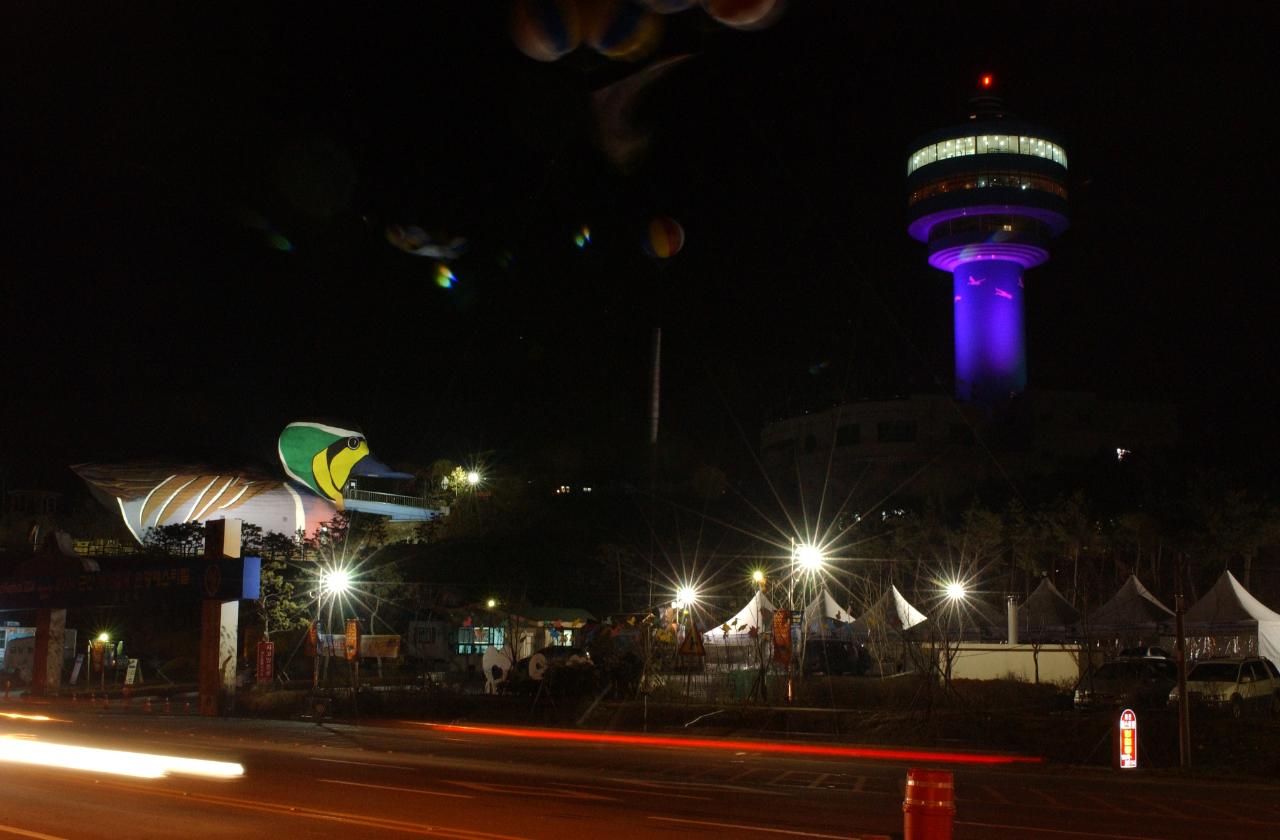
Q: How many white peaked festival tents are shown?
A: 7